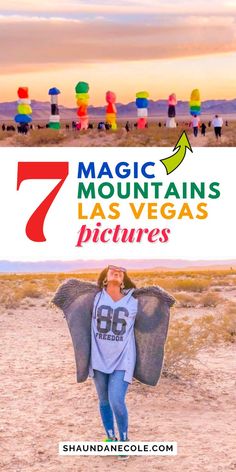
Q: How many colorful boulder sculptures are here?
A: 7